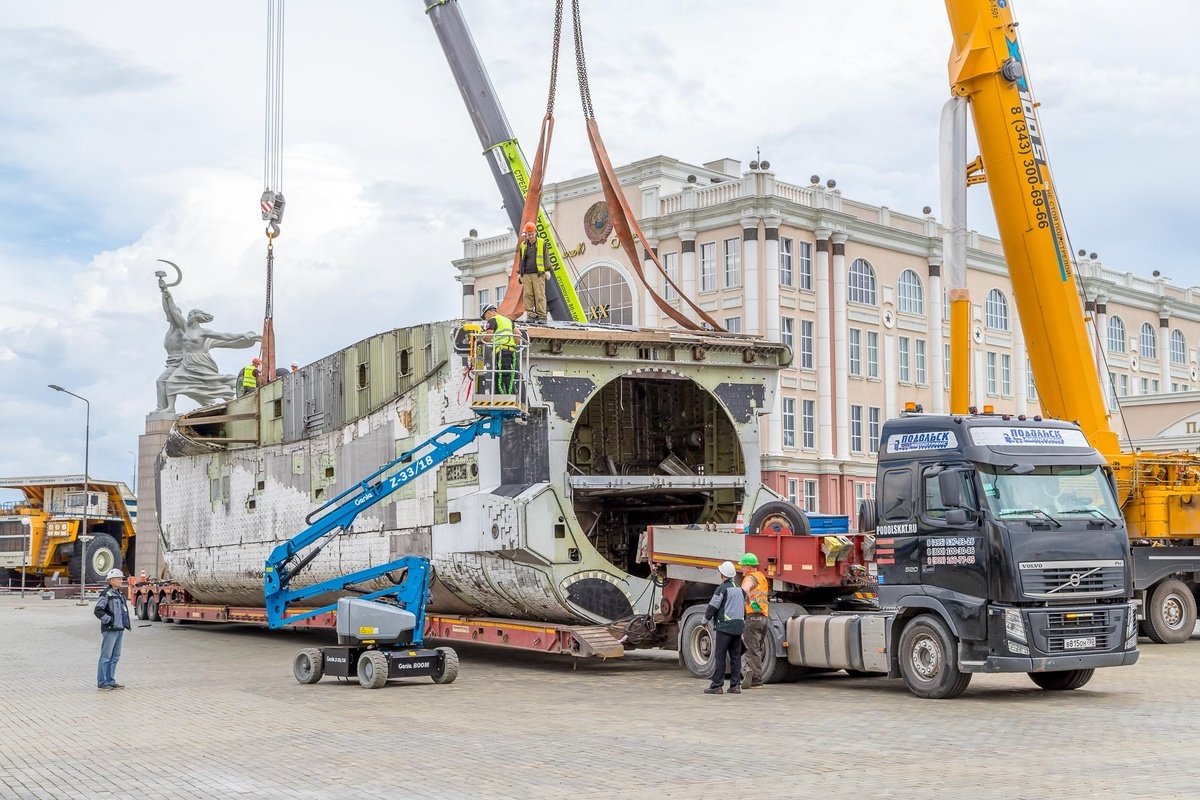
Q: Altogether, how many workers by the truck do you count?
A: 2